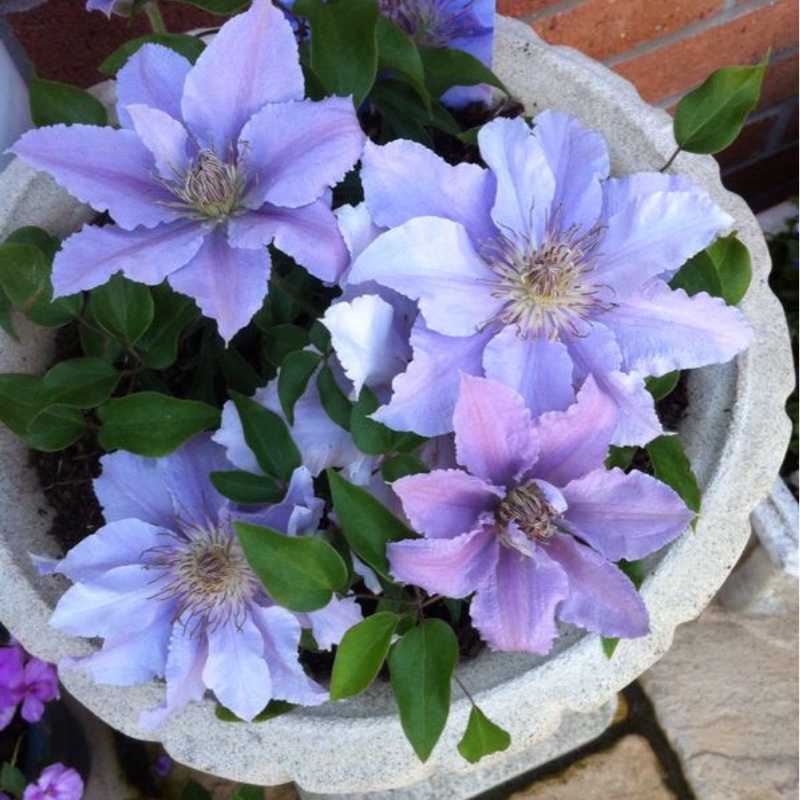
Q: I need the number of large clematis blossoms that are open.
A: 4